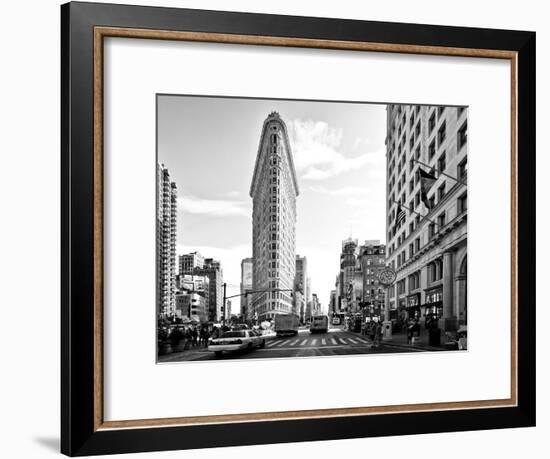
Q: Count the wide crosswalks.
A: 1